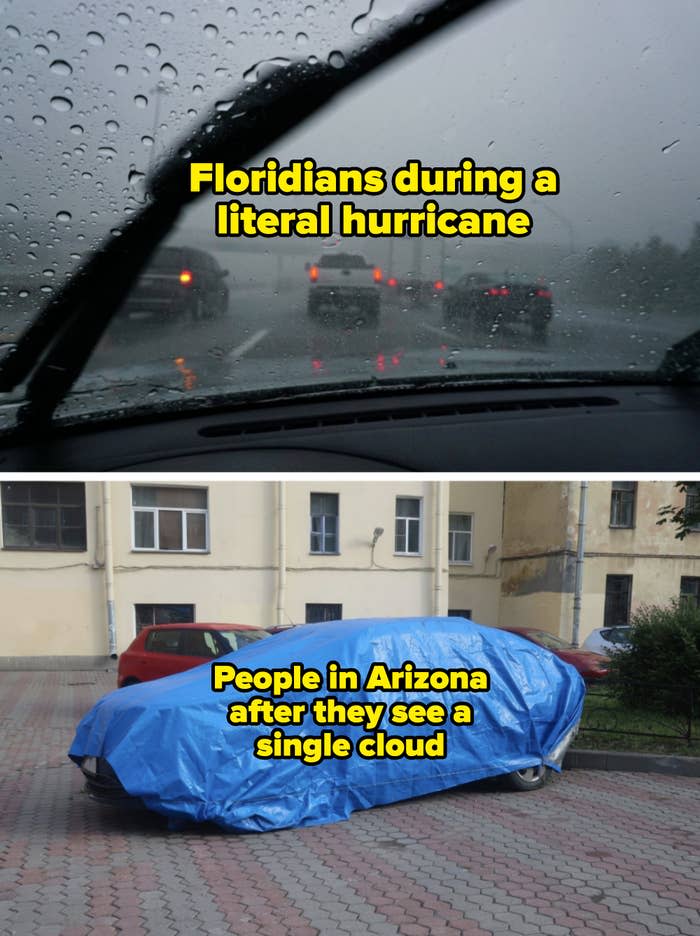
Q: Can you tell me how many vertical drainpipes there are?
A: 4